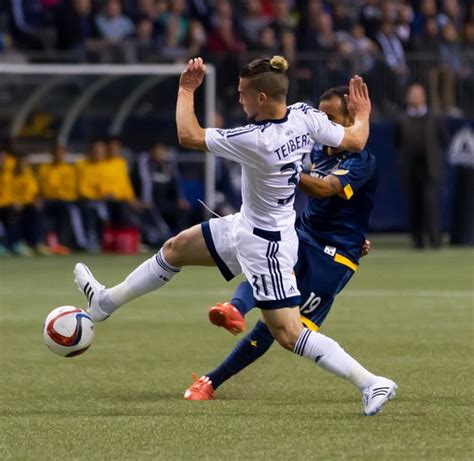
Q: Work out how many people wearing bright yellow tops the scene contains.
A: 5